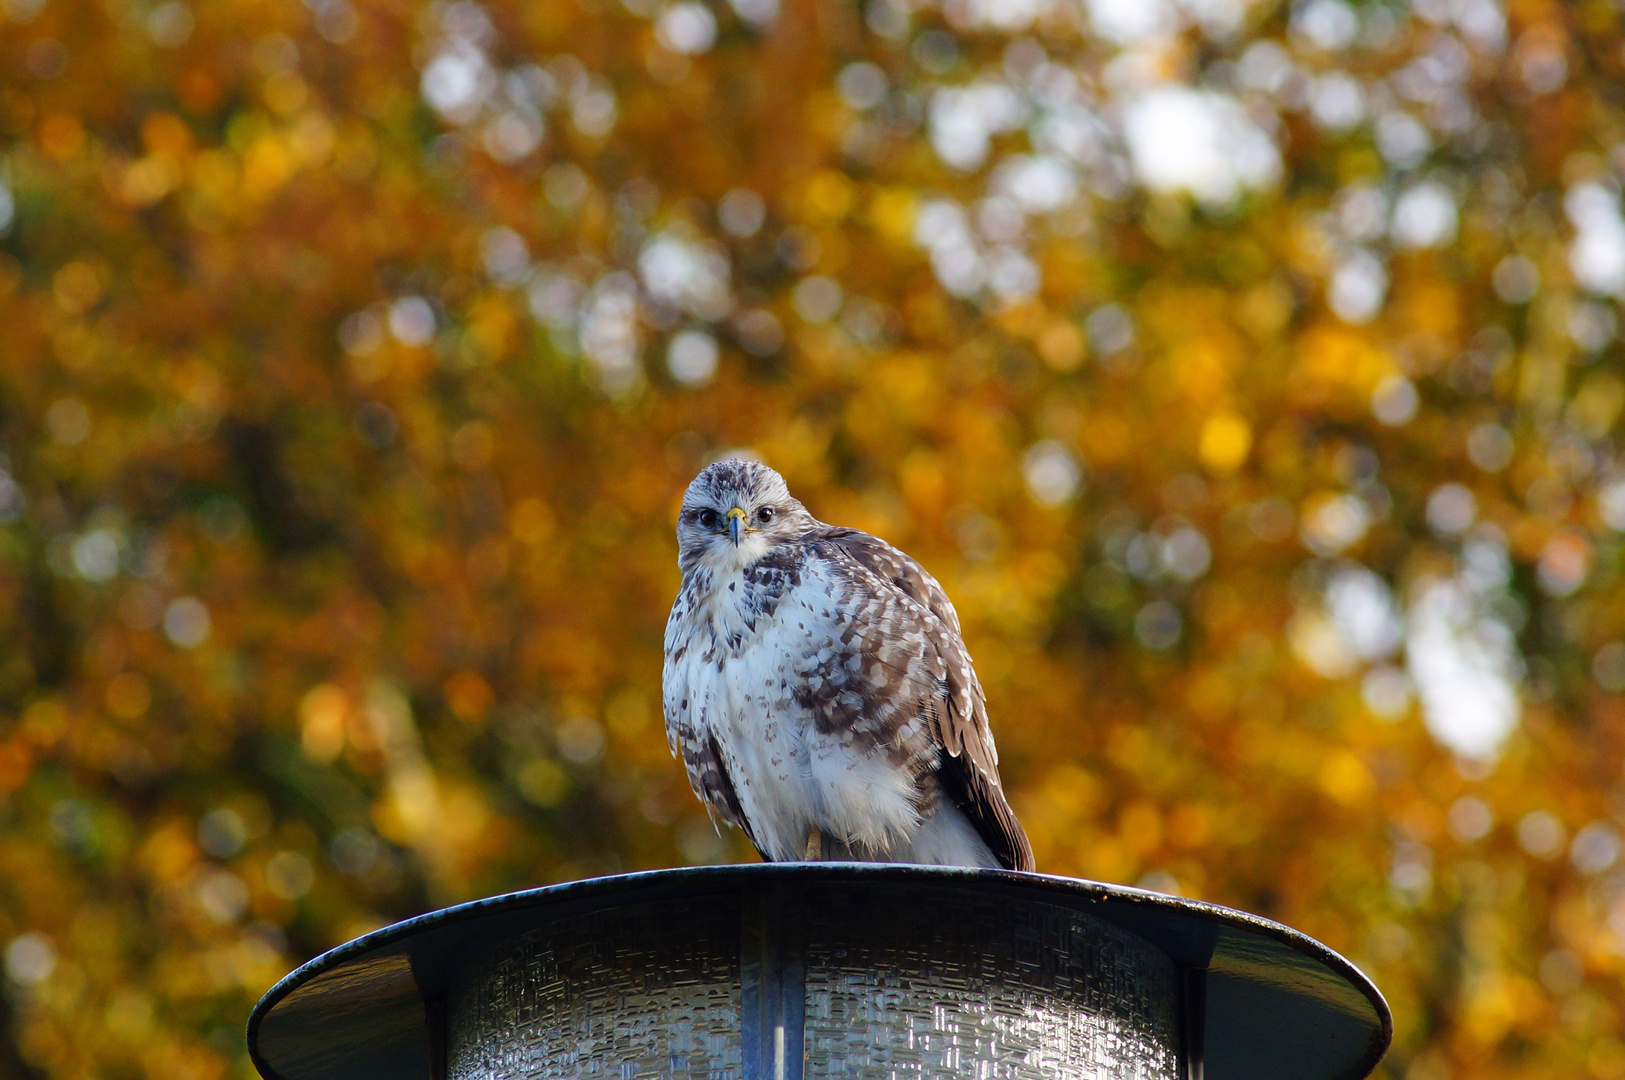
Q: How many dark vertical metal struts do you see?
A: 3